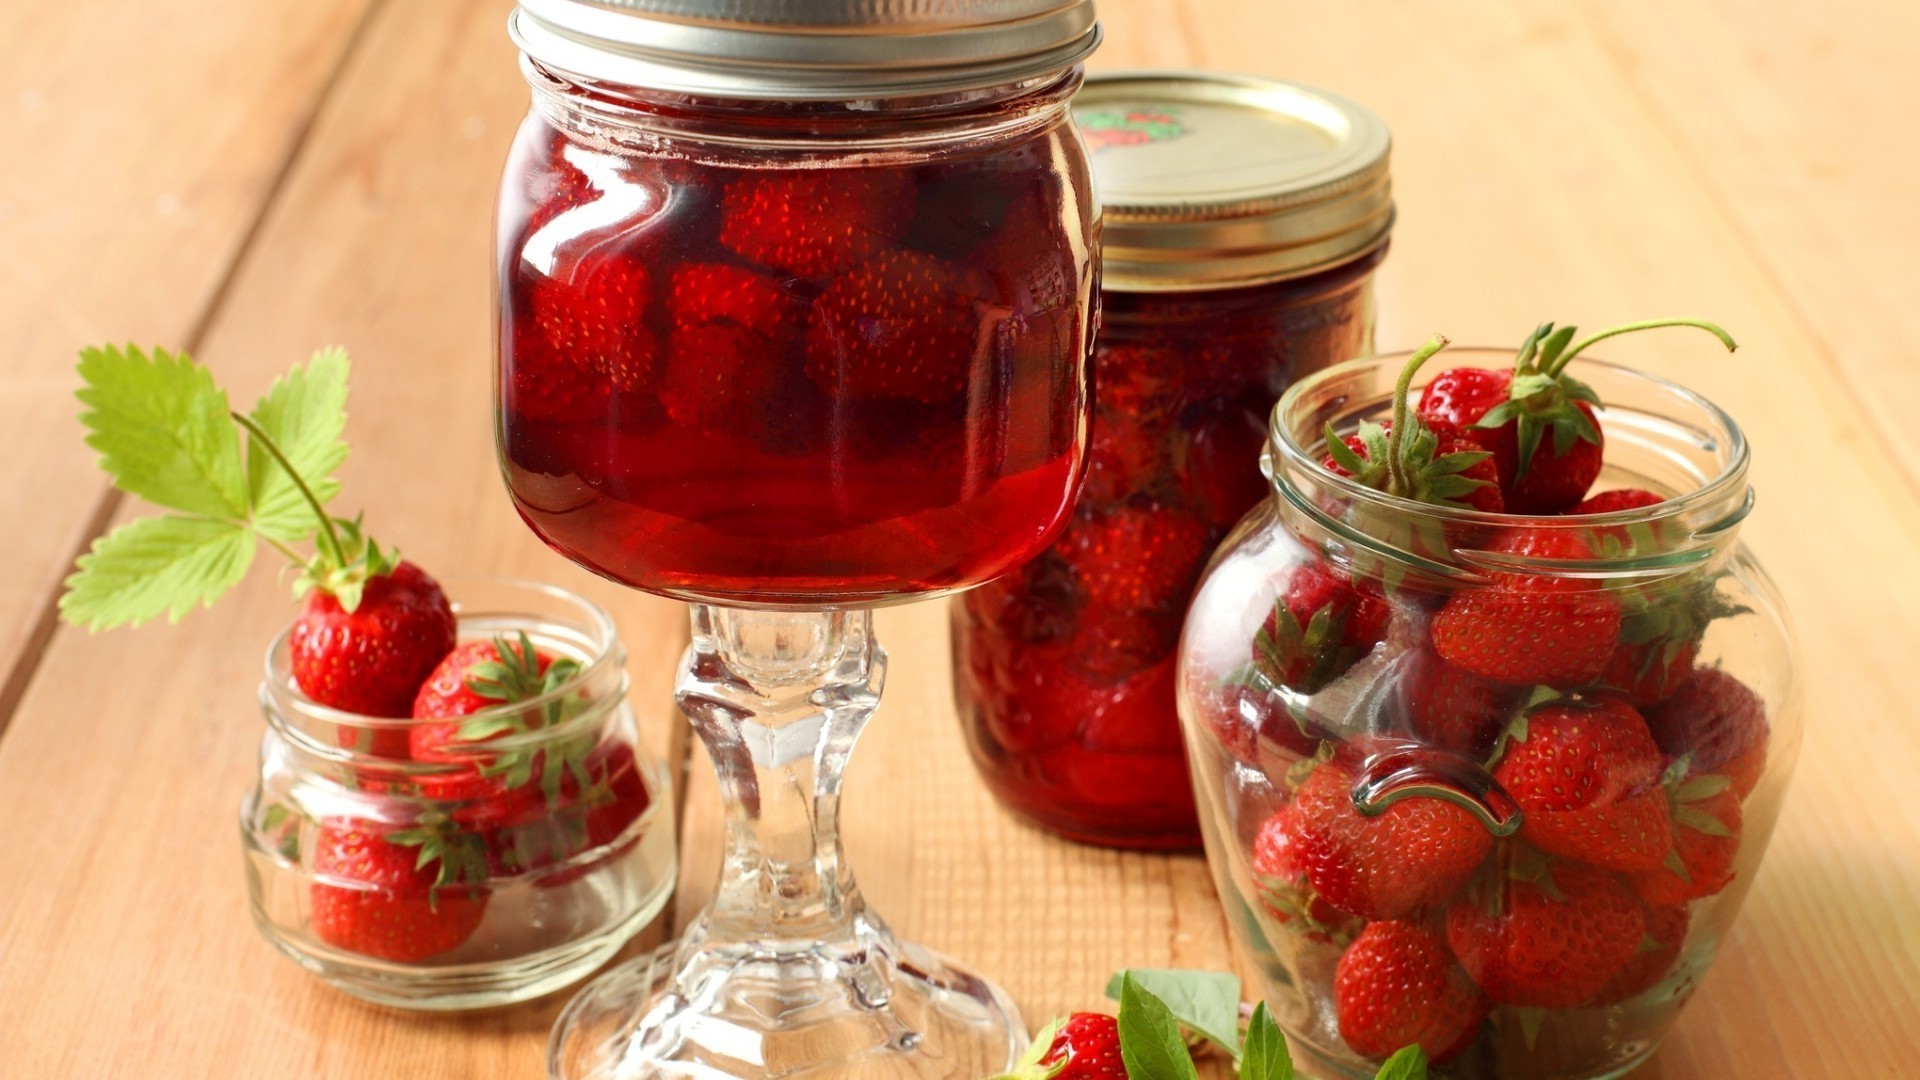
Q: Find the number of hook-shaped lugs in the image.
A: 1